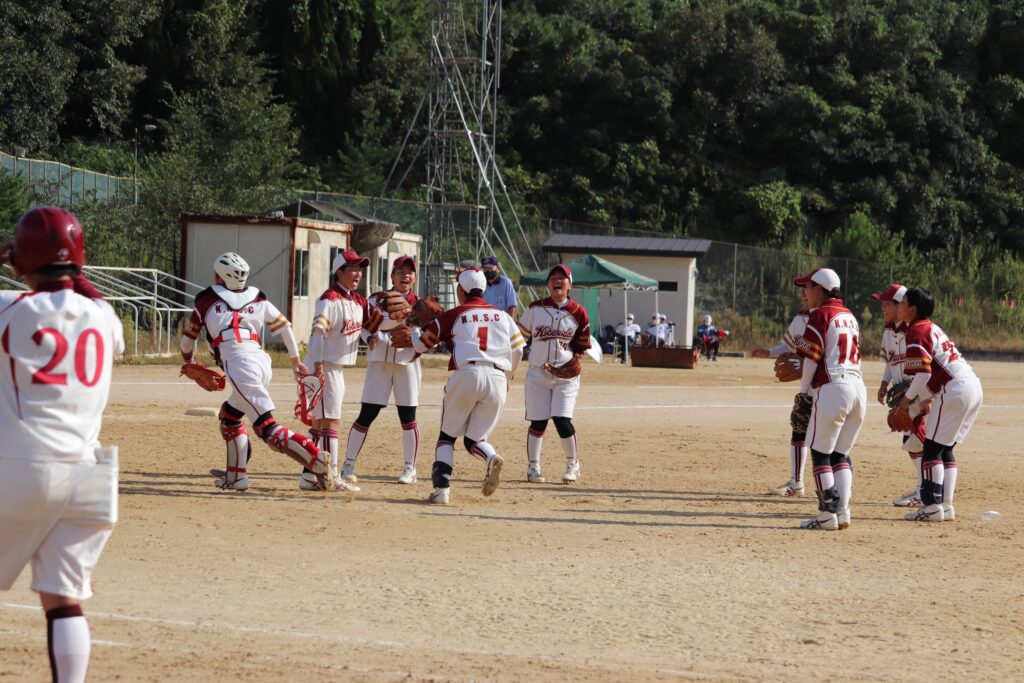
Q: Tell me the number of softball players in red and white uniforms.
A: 10